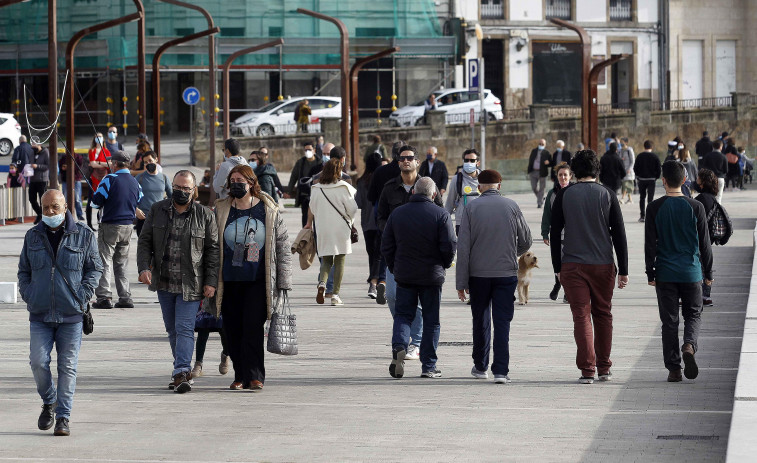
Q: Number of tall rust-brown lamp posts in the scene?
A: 10